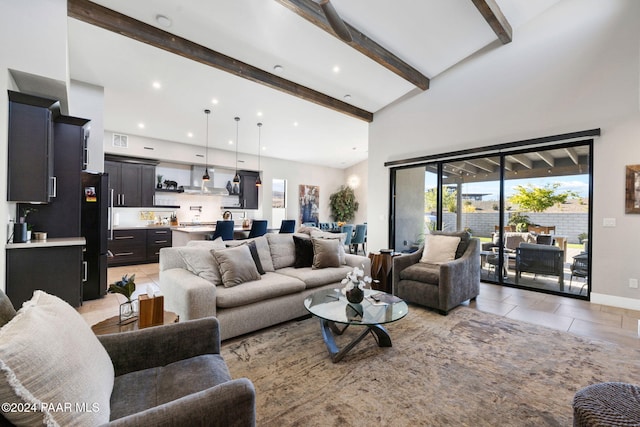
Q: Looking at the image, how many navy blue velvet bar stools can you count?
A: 3